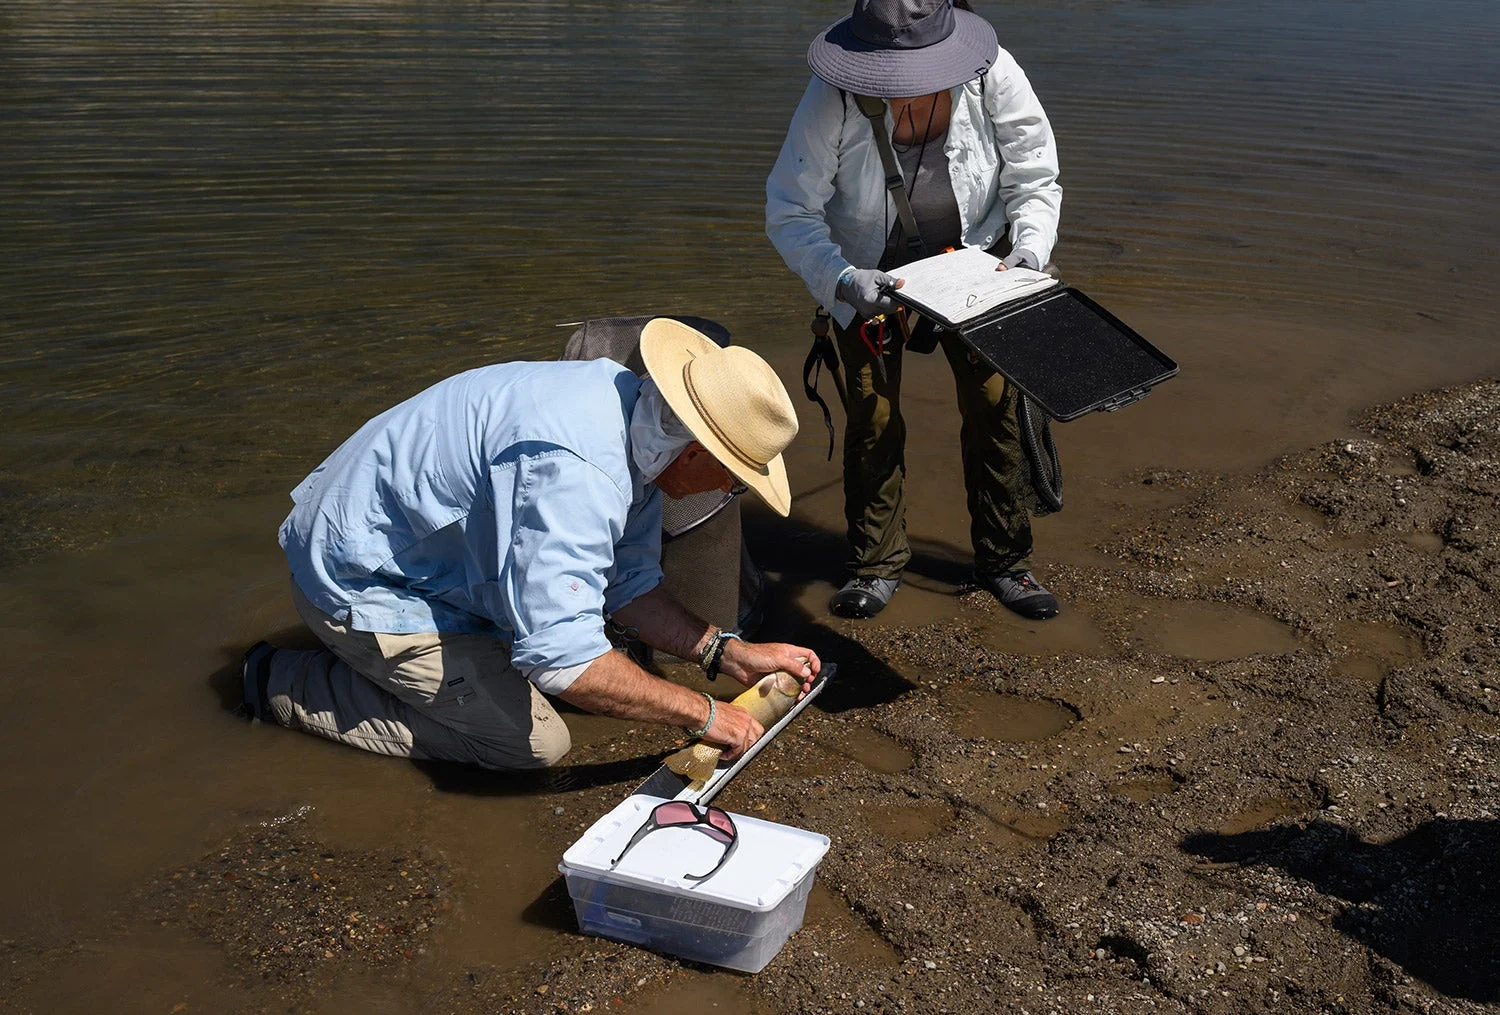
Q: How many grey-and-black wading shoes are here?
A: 2